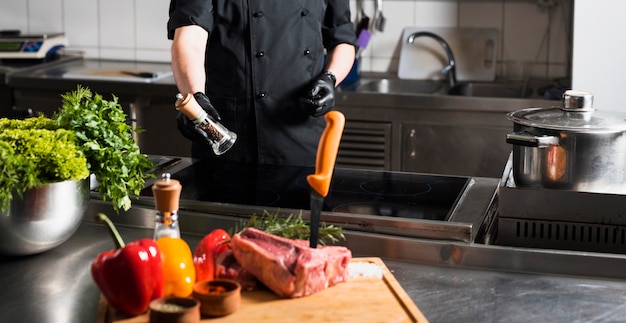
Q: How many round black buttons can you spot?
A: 5